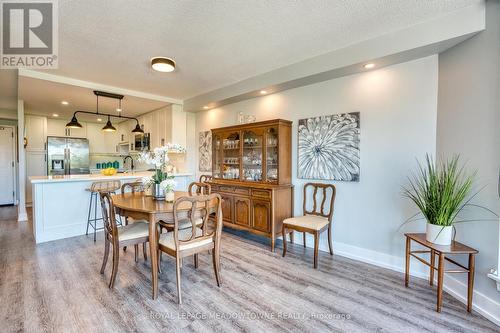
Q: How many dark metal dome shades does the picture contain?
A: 3